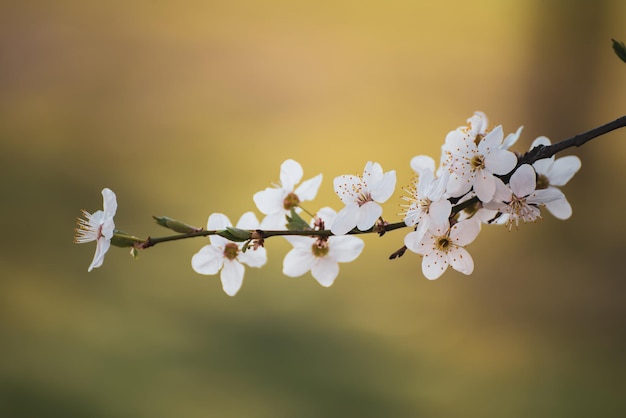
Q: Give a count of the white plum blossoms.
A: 11